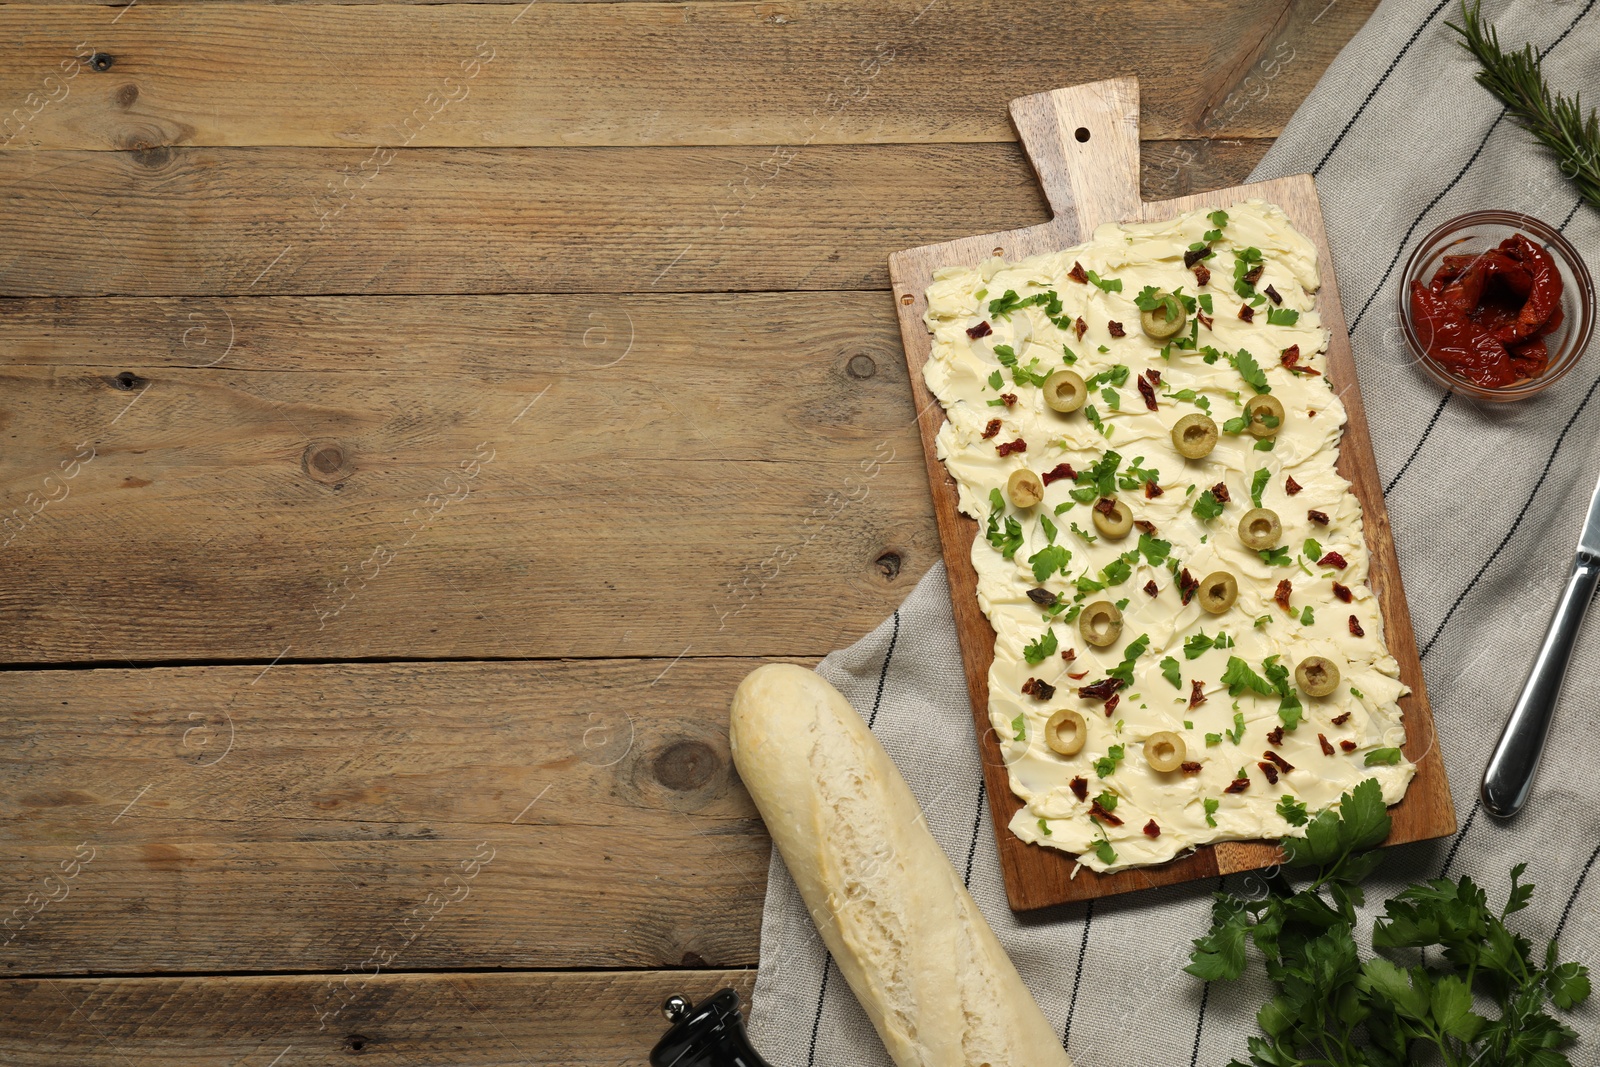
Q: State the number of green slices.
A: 12